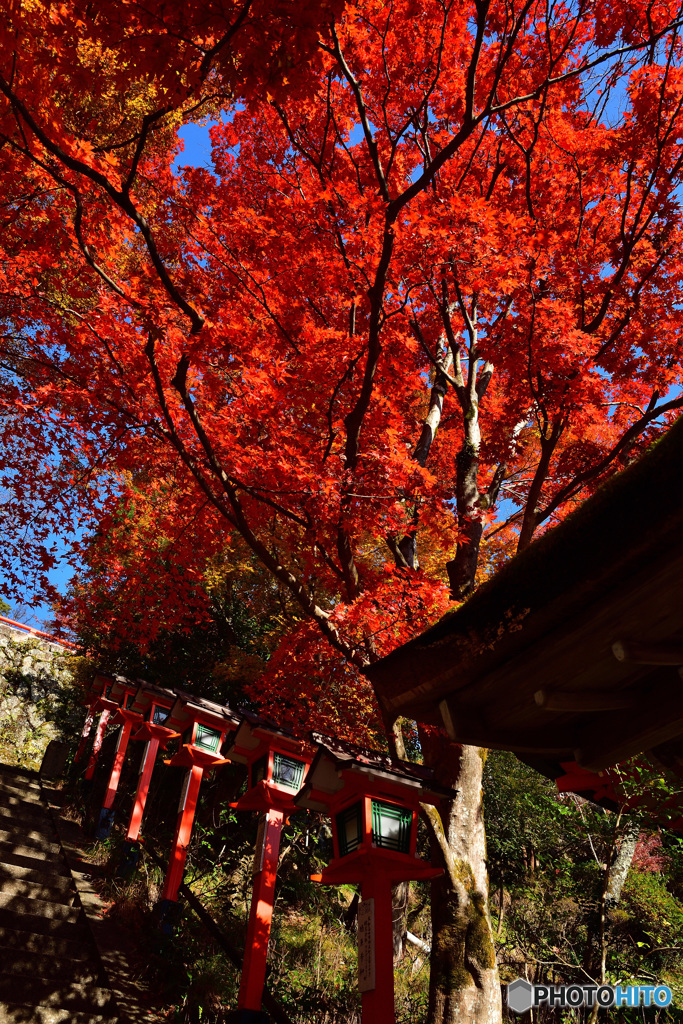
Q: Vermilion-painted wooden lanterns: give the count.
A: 7